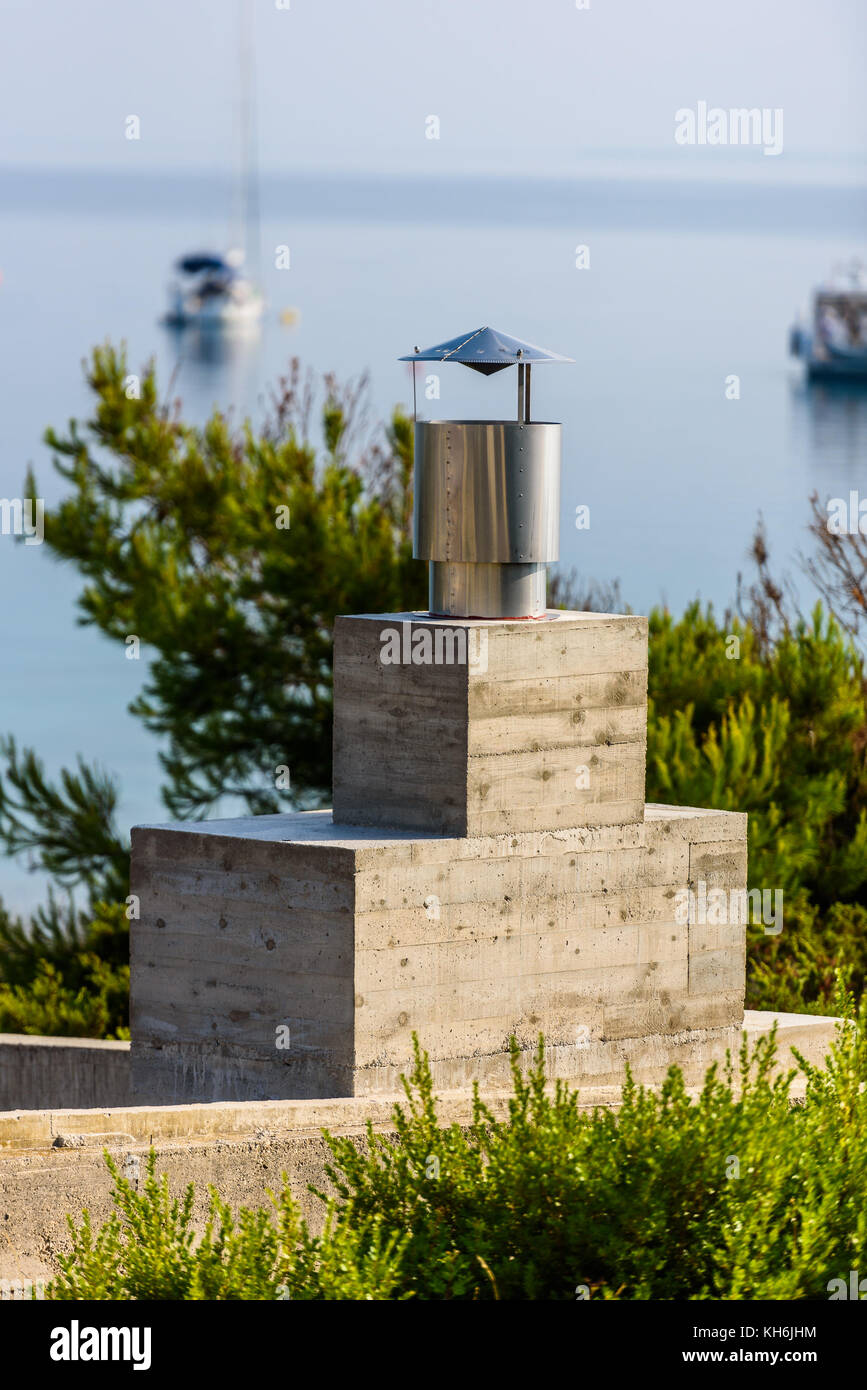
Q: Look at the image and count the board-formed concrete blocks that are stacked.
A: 2